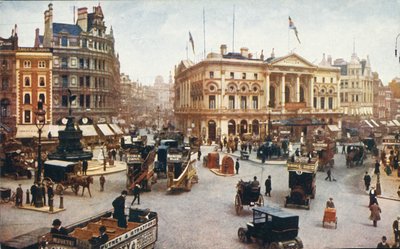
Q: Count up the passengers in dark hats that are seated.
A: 2